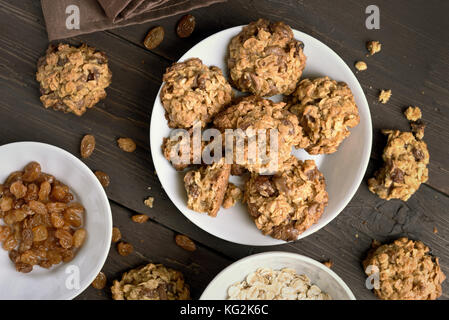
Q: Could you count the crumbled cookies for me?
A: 2